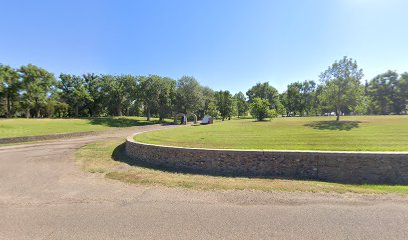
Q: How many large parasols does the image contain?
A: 0